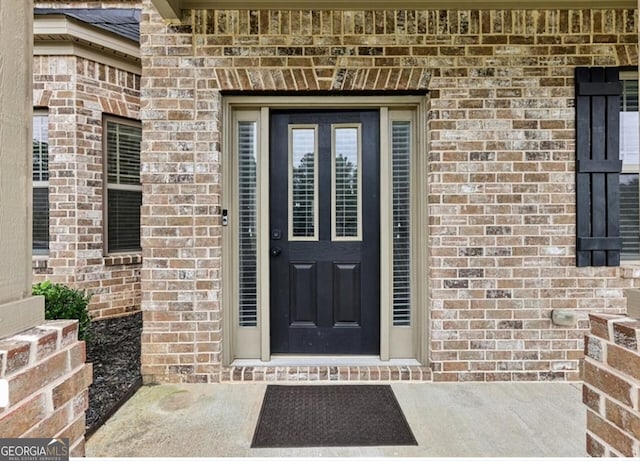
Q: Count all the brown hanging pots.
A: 0